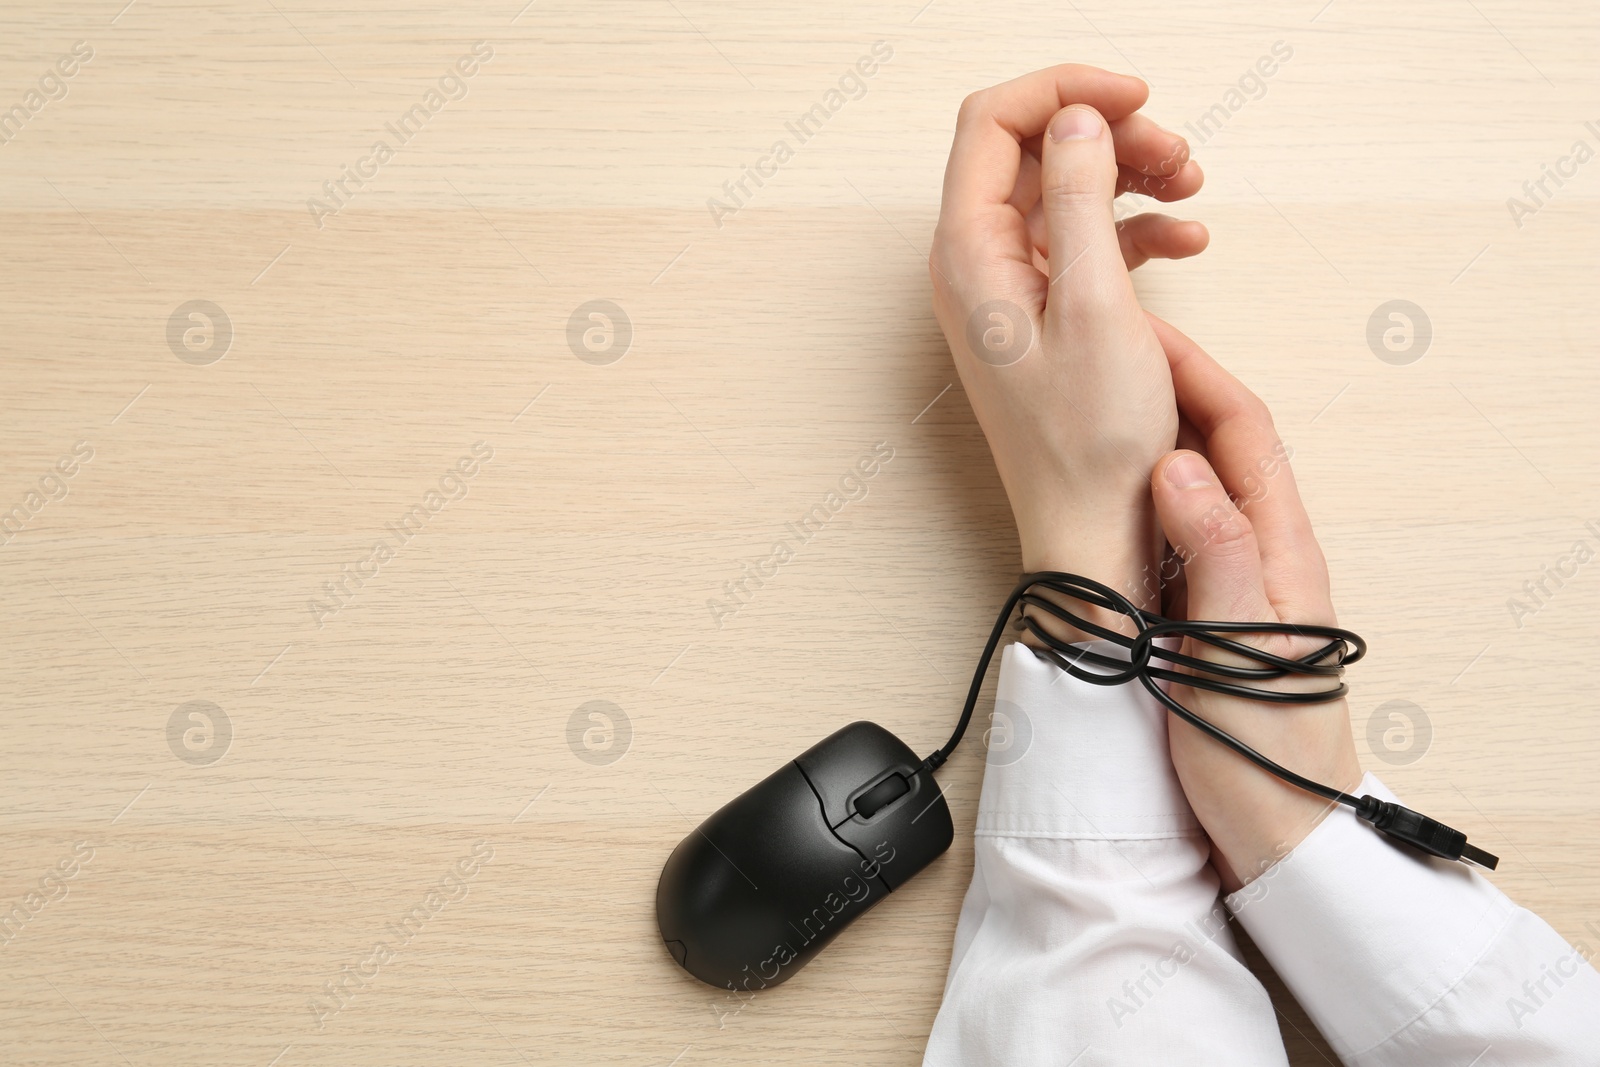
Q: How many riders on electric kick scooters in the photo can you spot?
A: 0